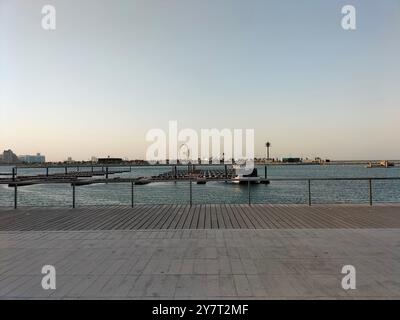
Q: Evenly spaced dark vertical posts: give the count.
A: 7